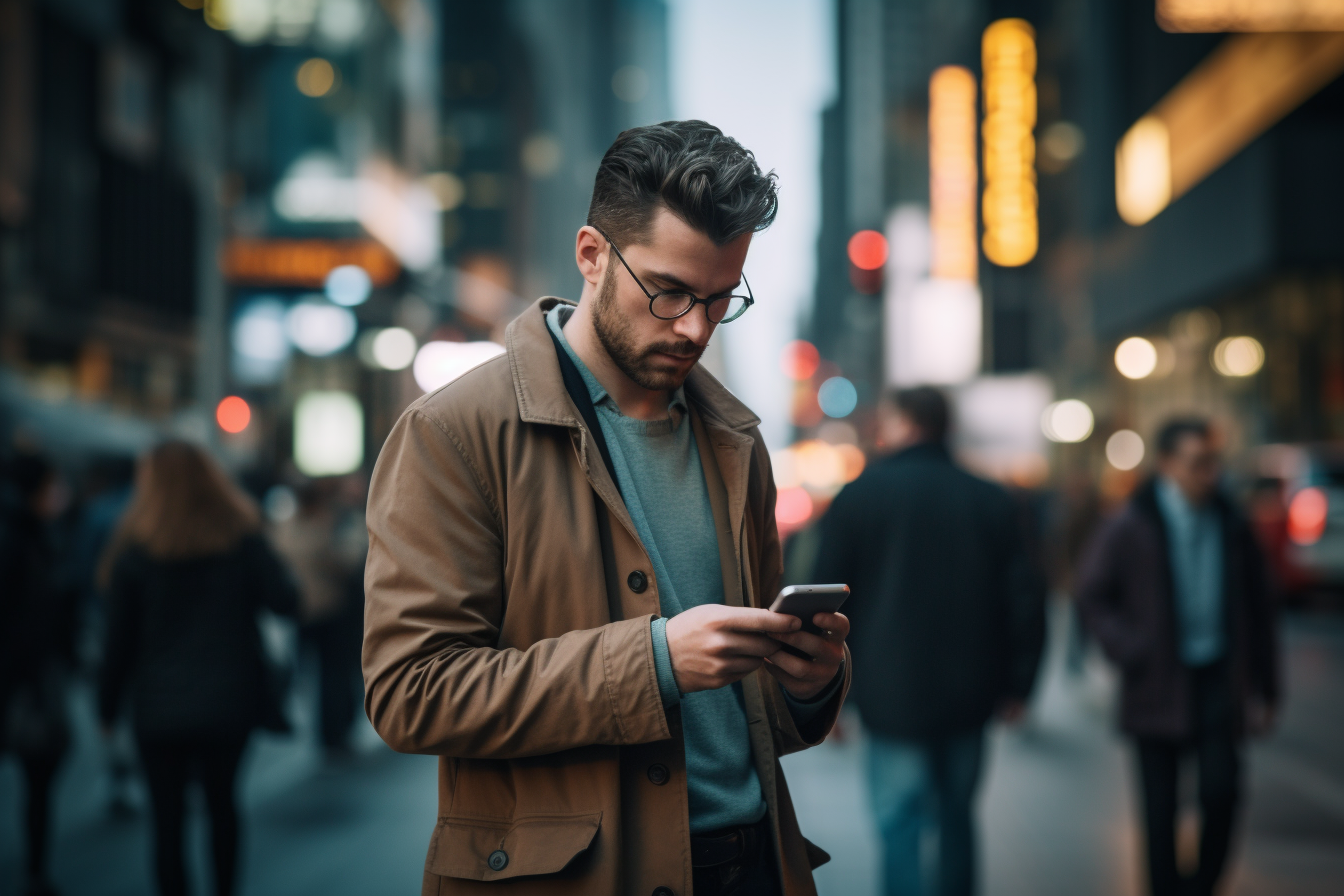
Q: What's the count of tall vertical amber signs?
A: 2